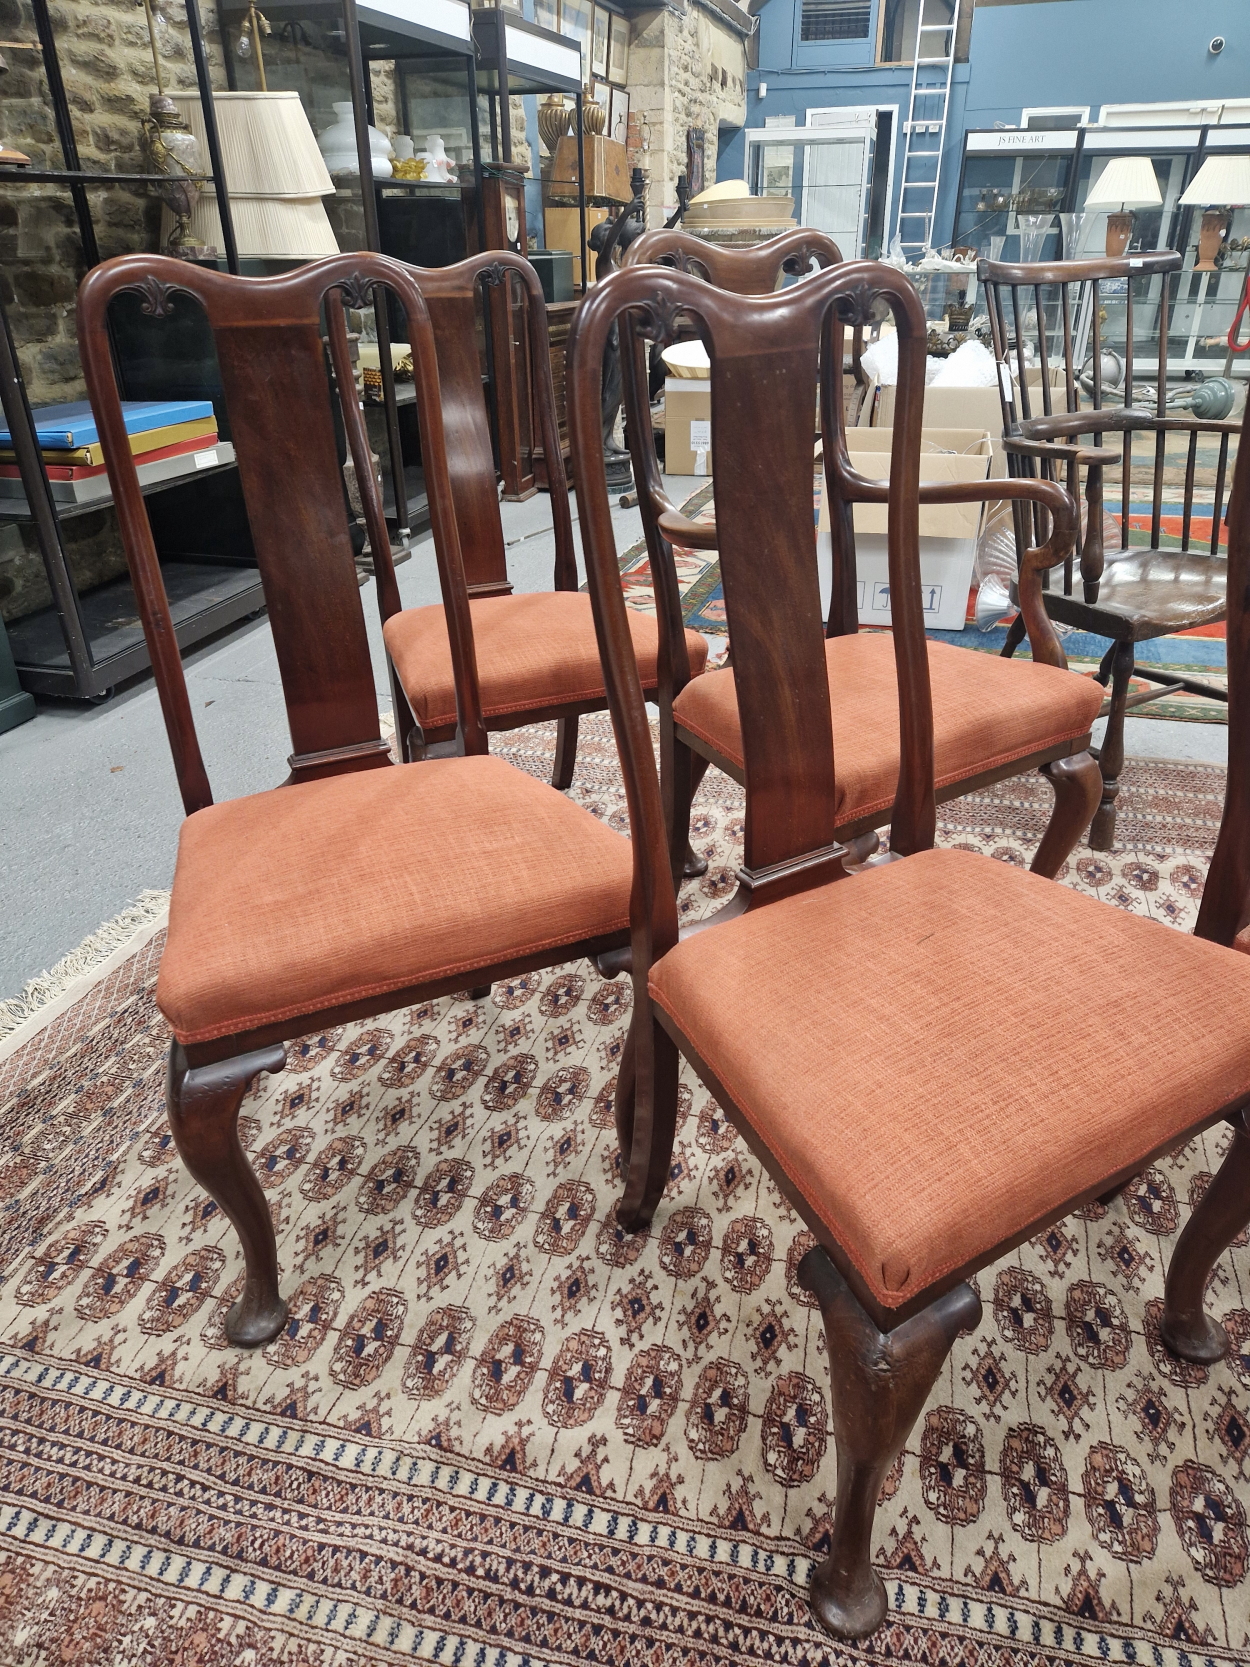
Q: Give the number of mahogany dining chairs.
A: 5